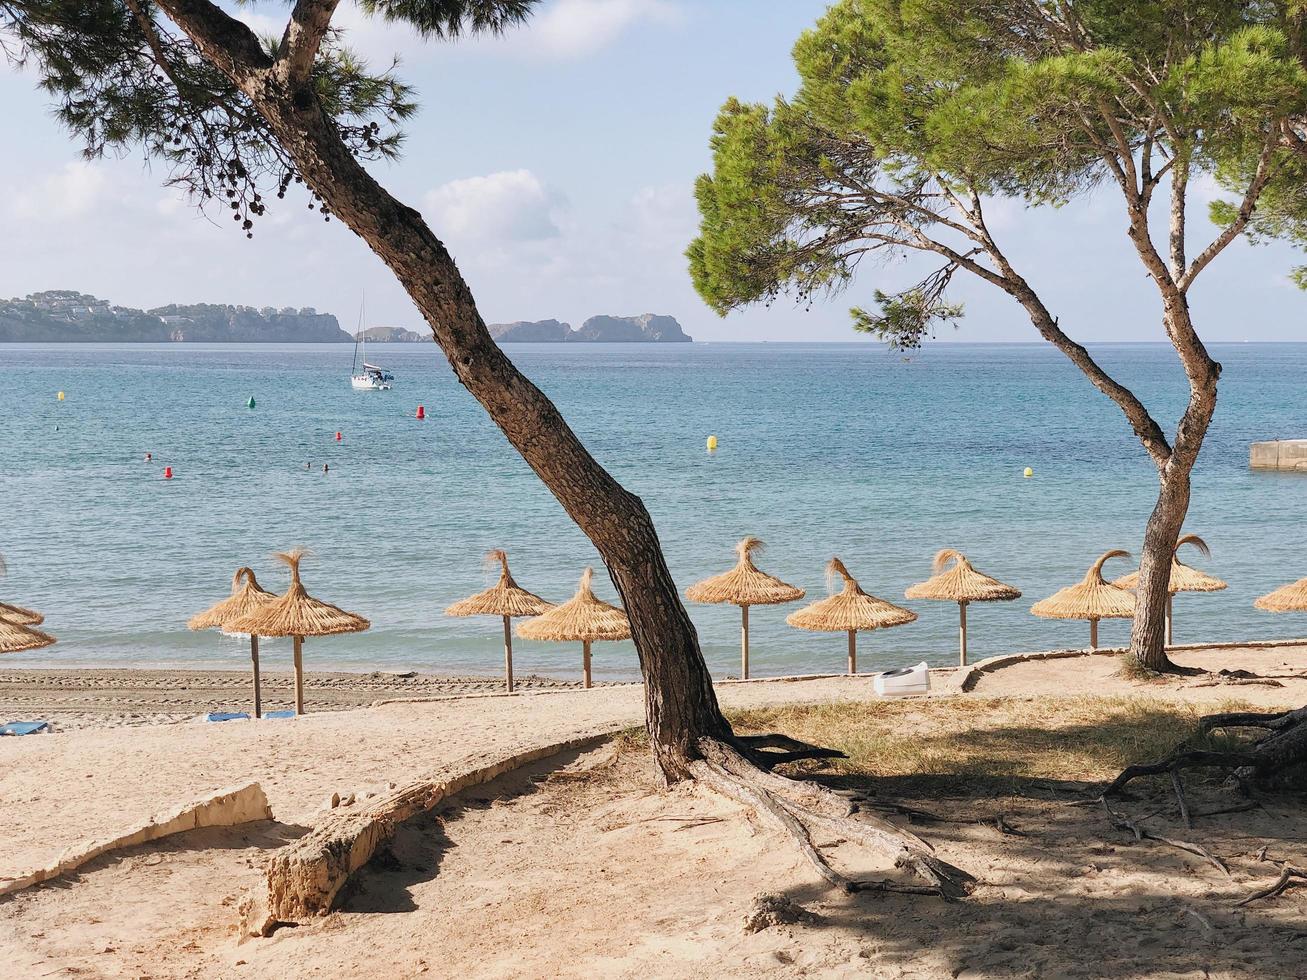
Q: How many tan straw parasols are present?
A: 12